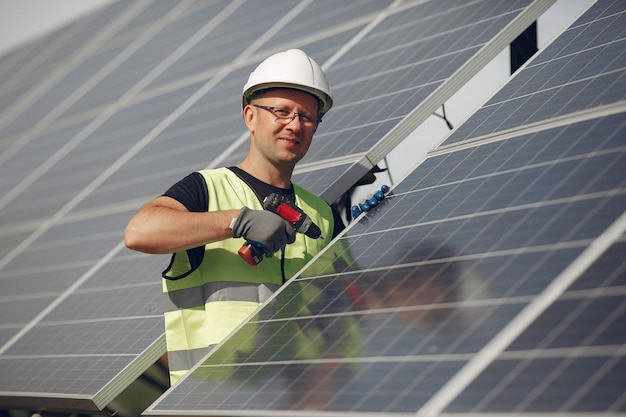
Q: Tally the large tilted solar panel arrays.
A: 2